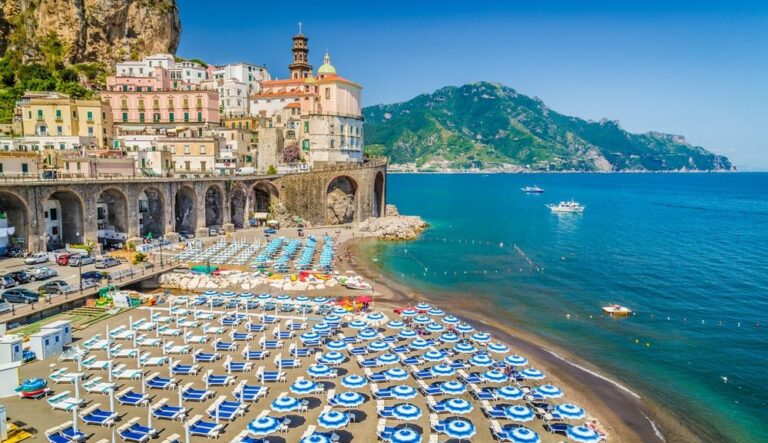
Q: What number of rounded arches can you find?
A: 10